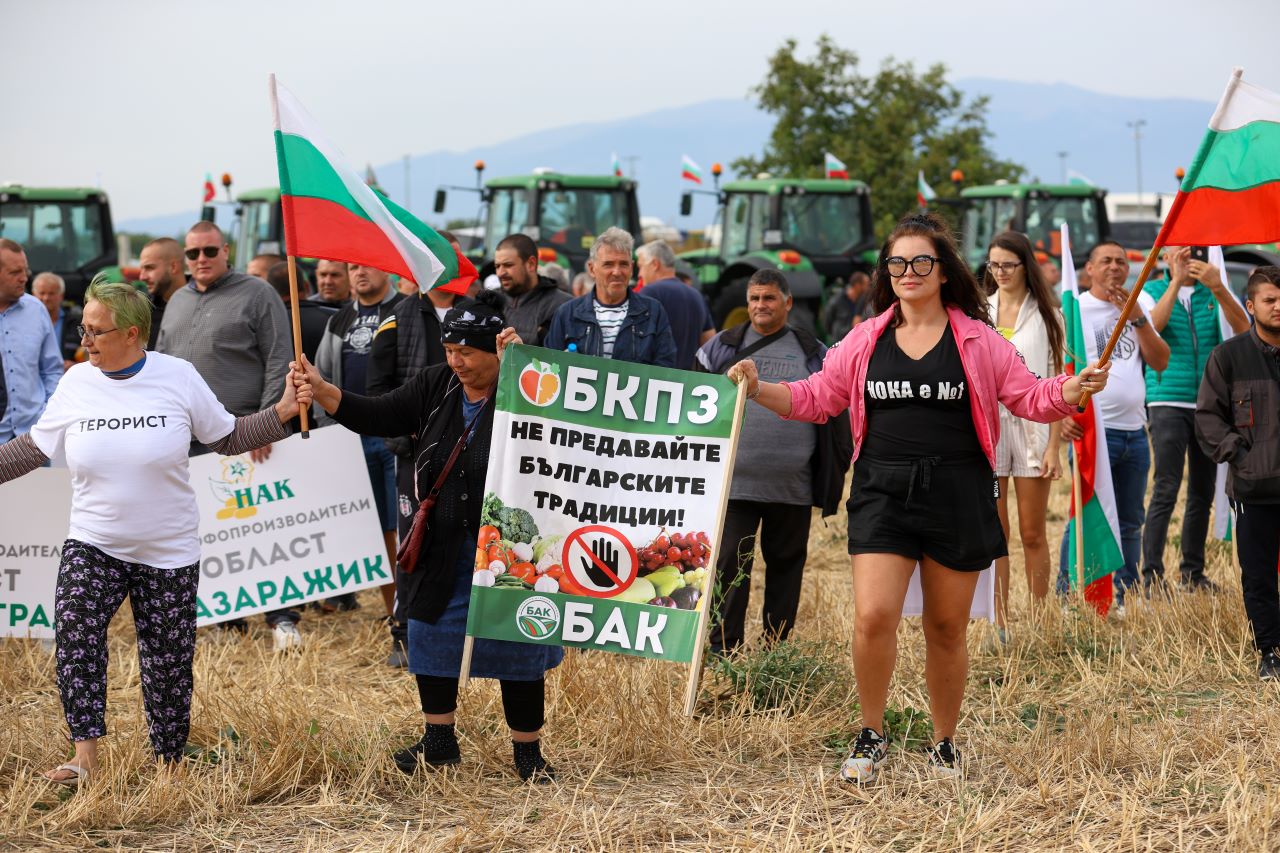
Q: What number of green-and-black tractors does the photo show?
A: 5